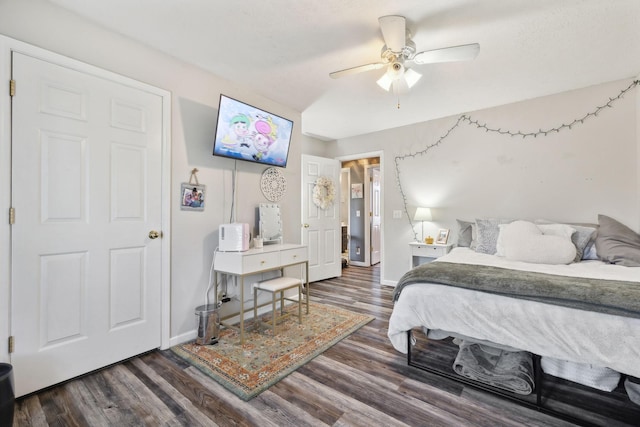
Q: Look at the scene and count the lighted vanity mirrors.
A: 1